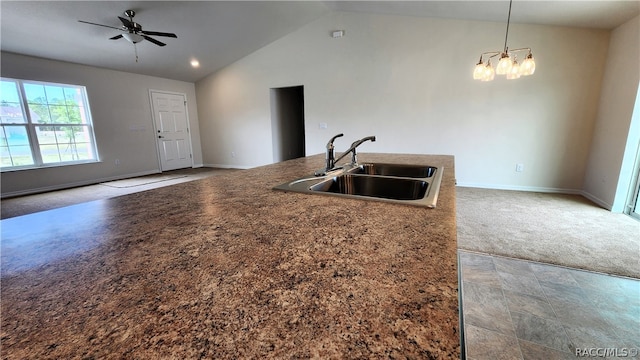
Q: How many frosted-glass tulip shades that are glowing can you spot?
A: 5